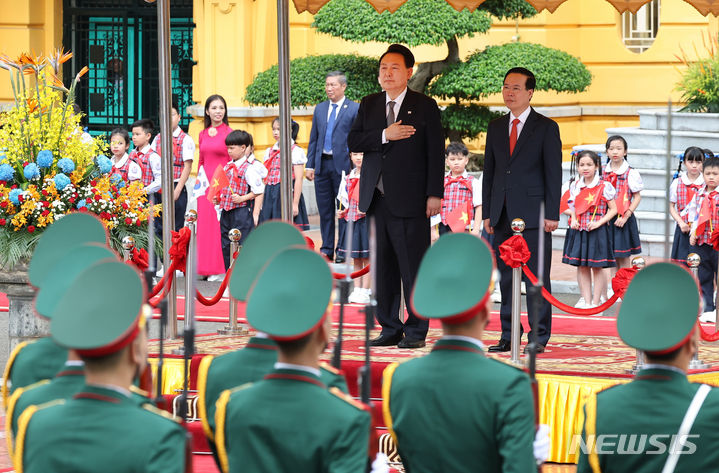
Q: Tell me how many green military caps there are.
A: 7